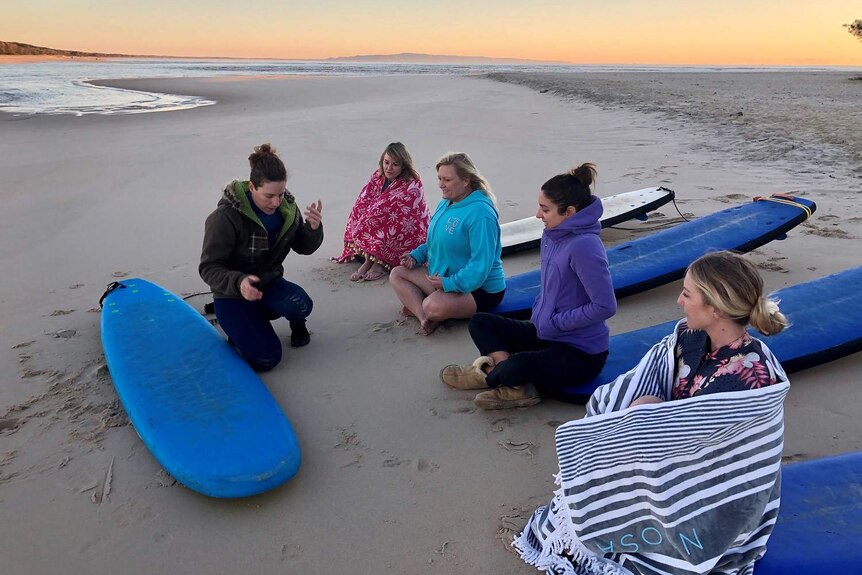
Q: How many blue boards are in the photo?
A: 4